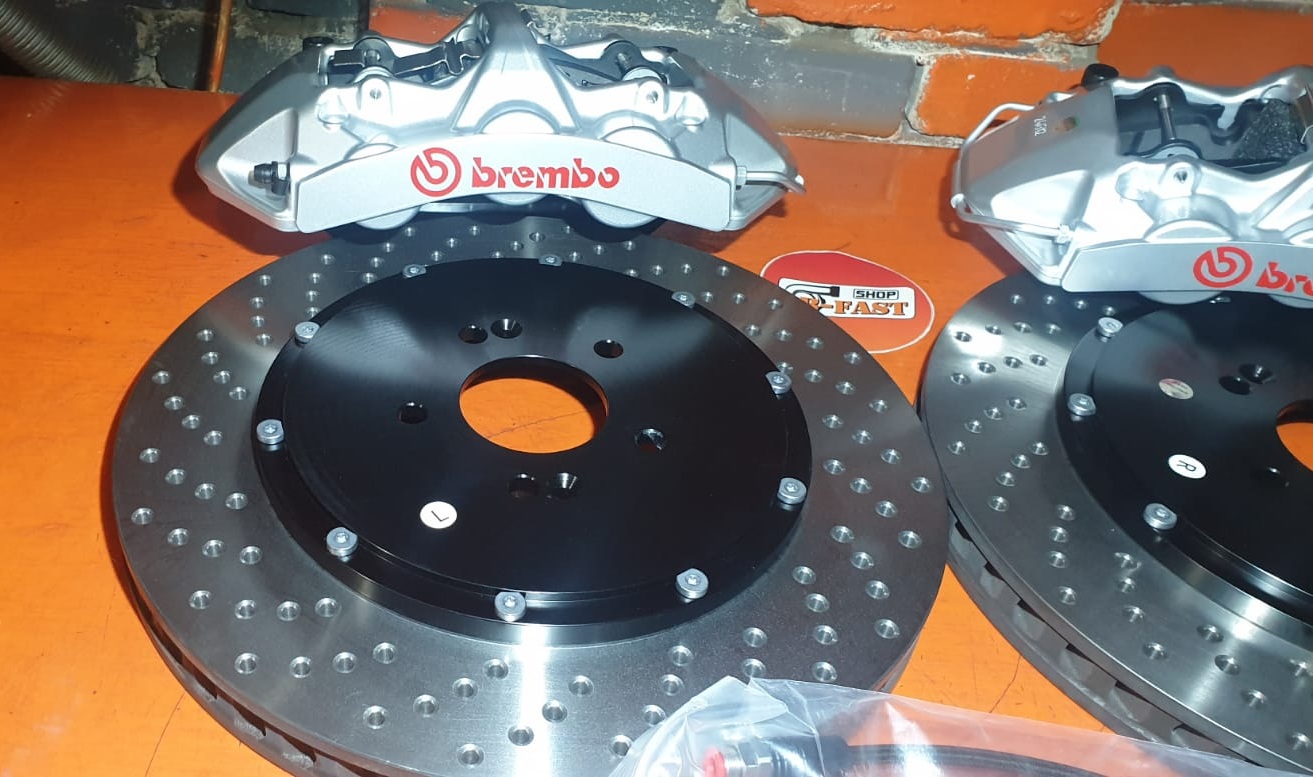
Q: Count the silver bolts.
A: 13